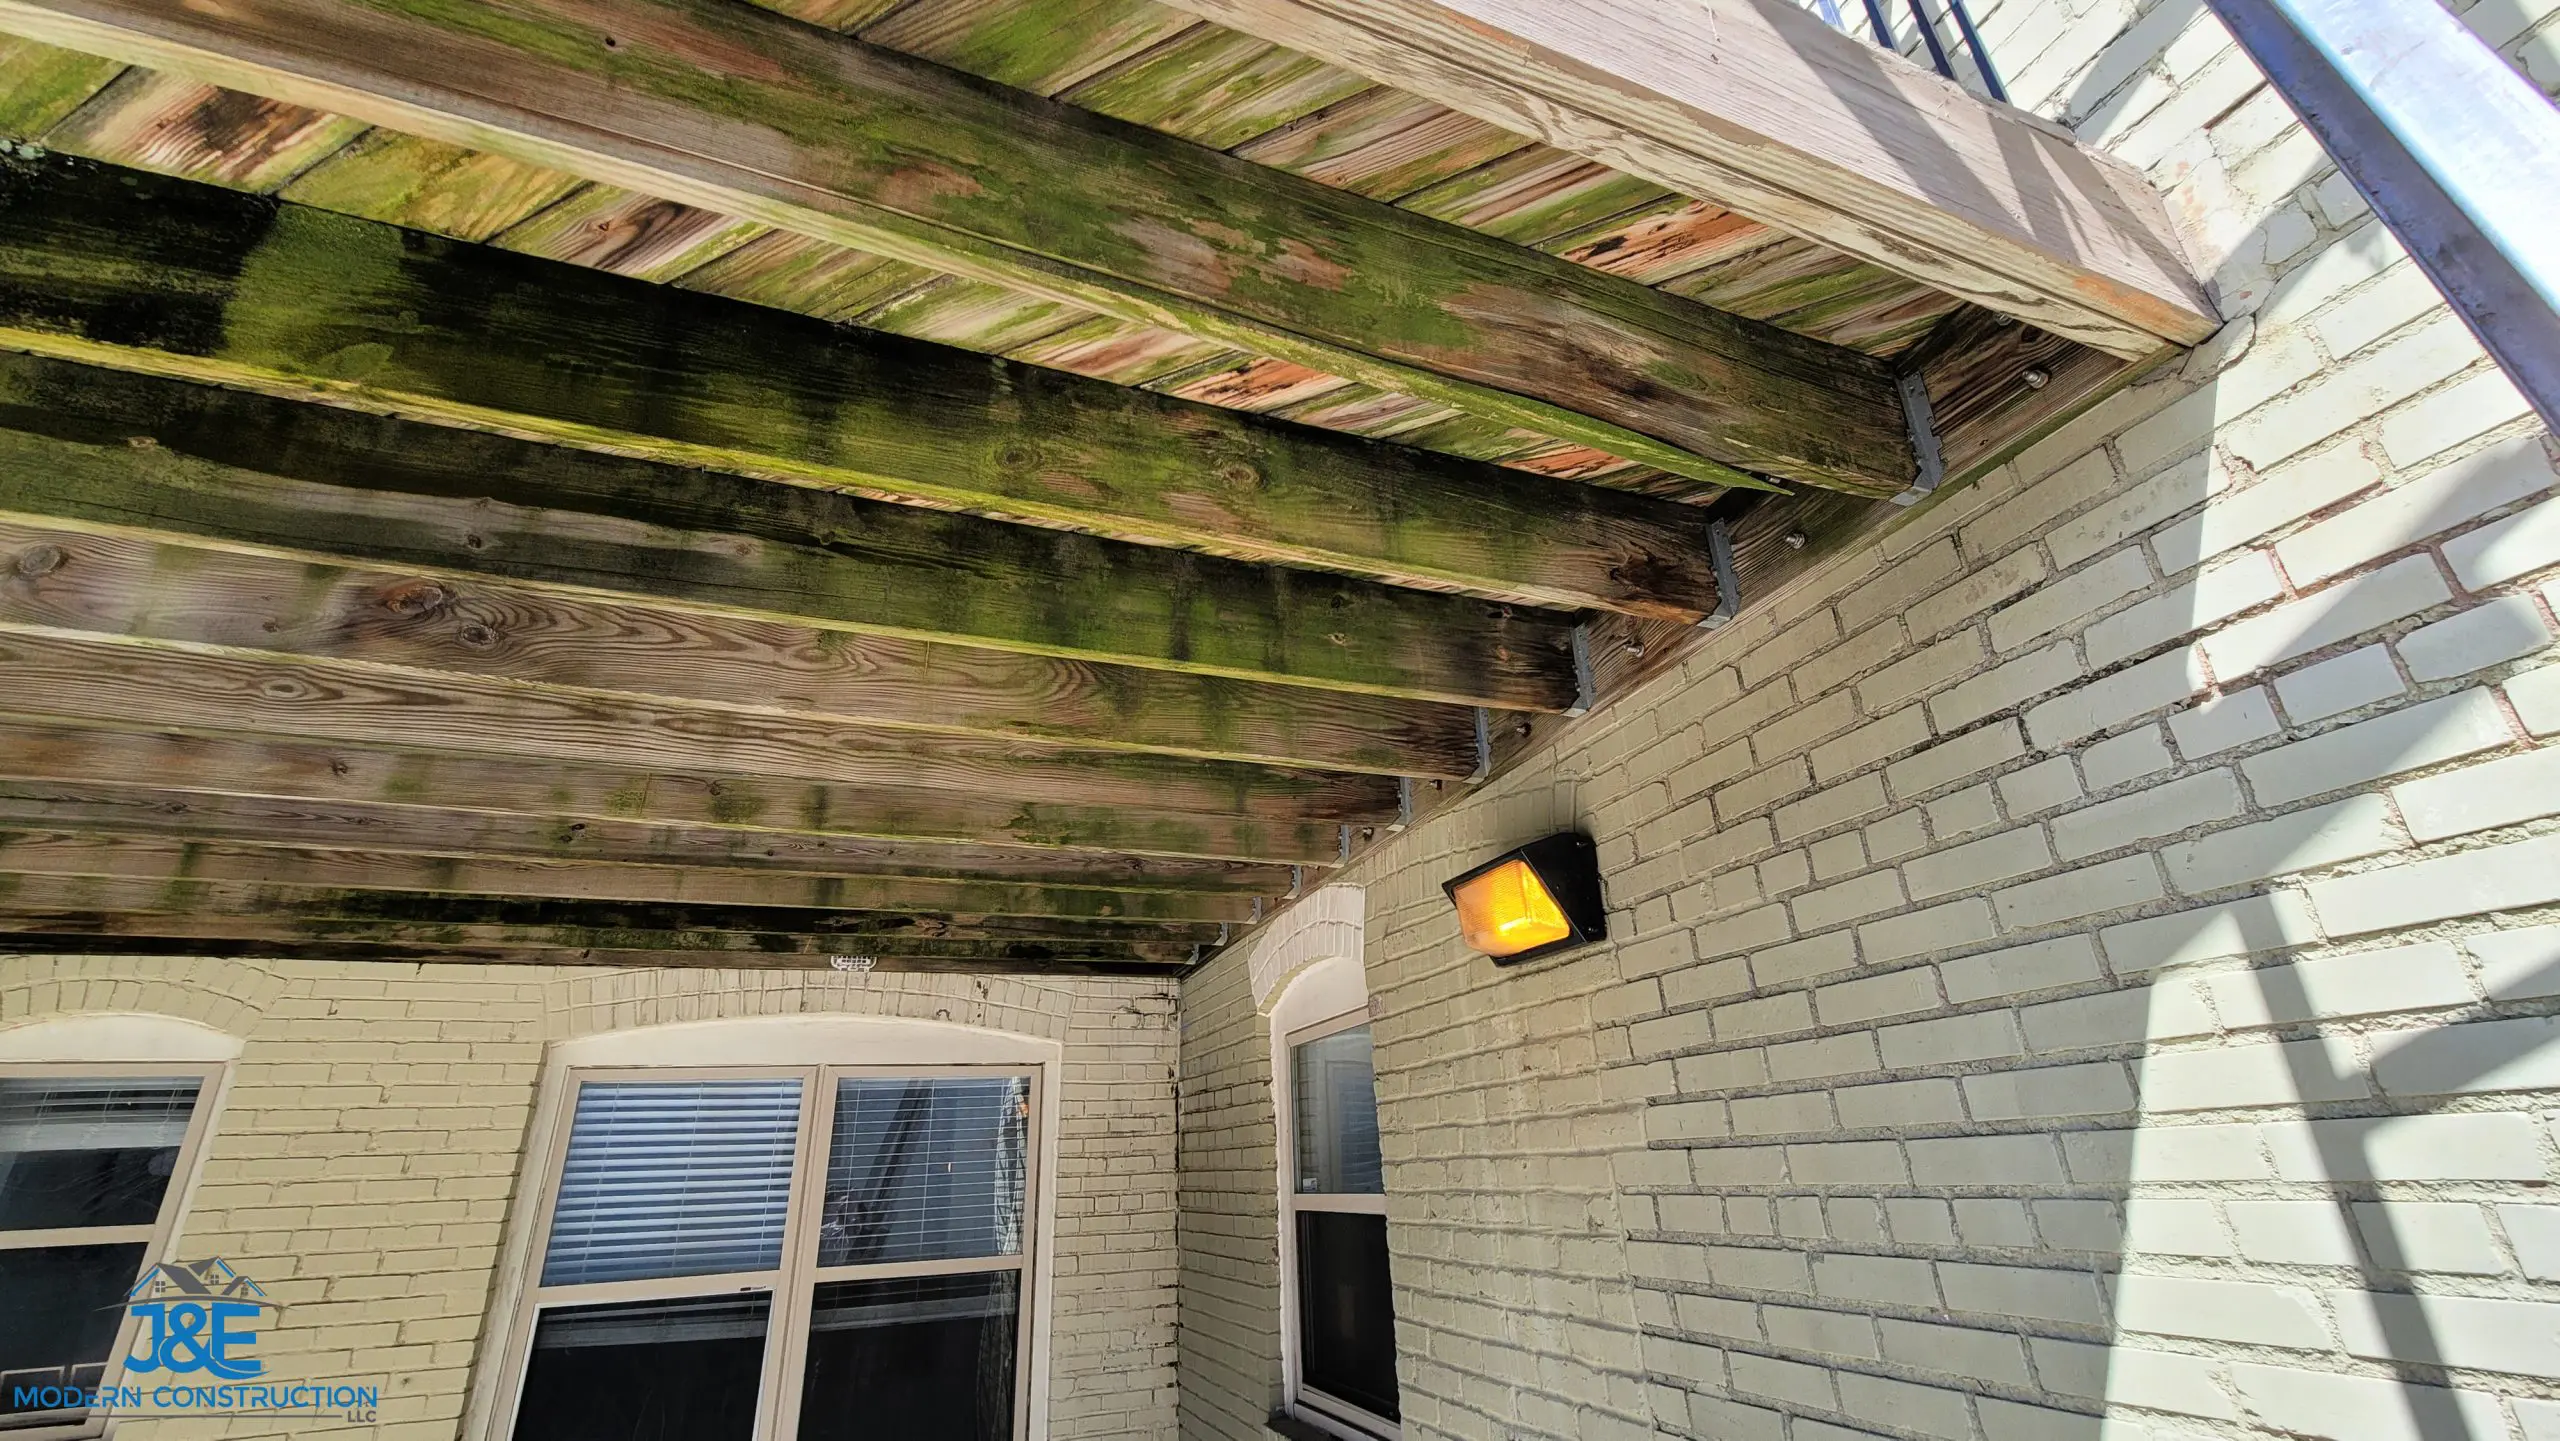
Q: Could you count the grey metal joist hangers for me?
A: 10